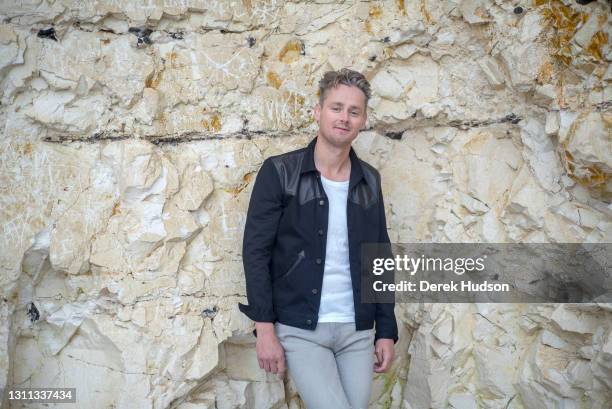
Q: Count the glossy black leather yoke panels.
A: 2